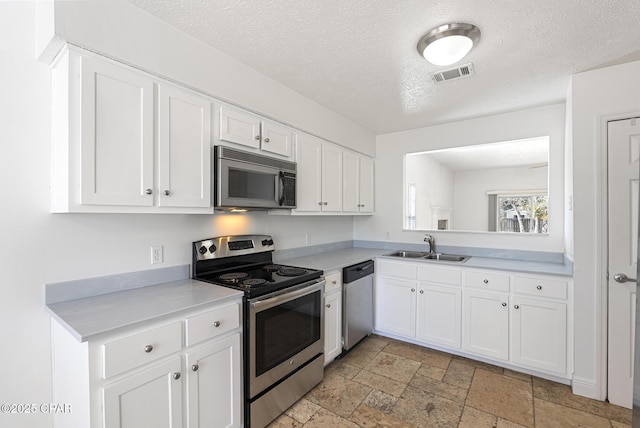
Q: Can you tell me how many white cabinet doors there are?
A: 15